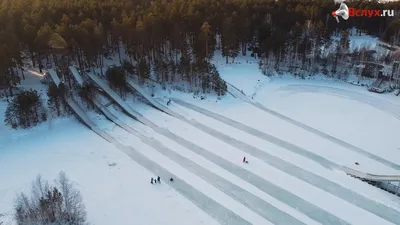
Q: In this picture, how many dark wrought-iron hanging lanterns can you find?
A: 0